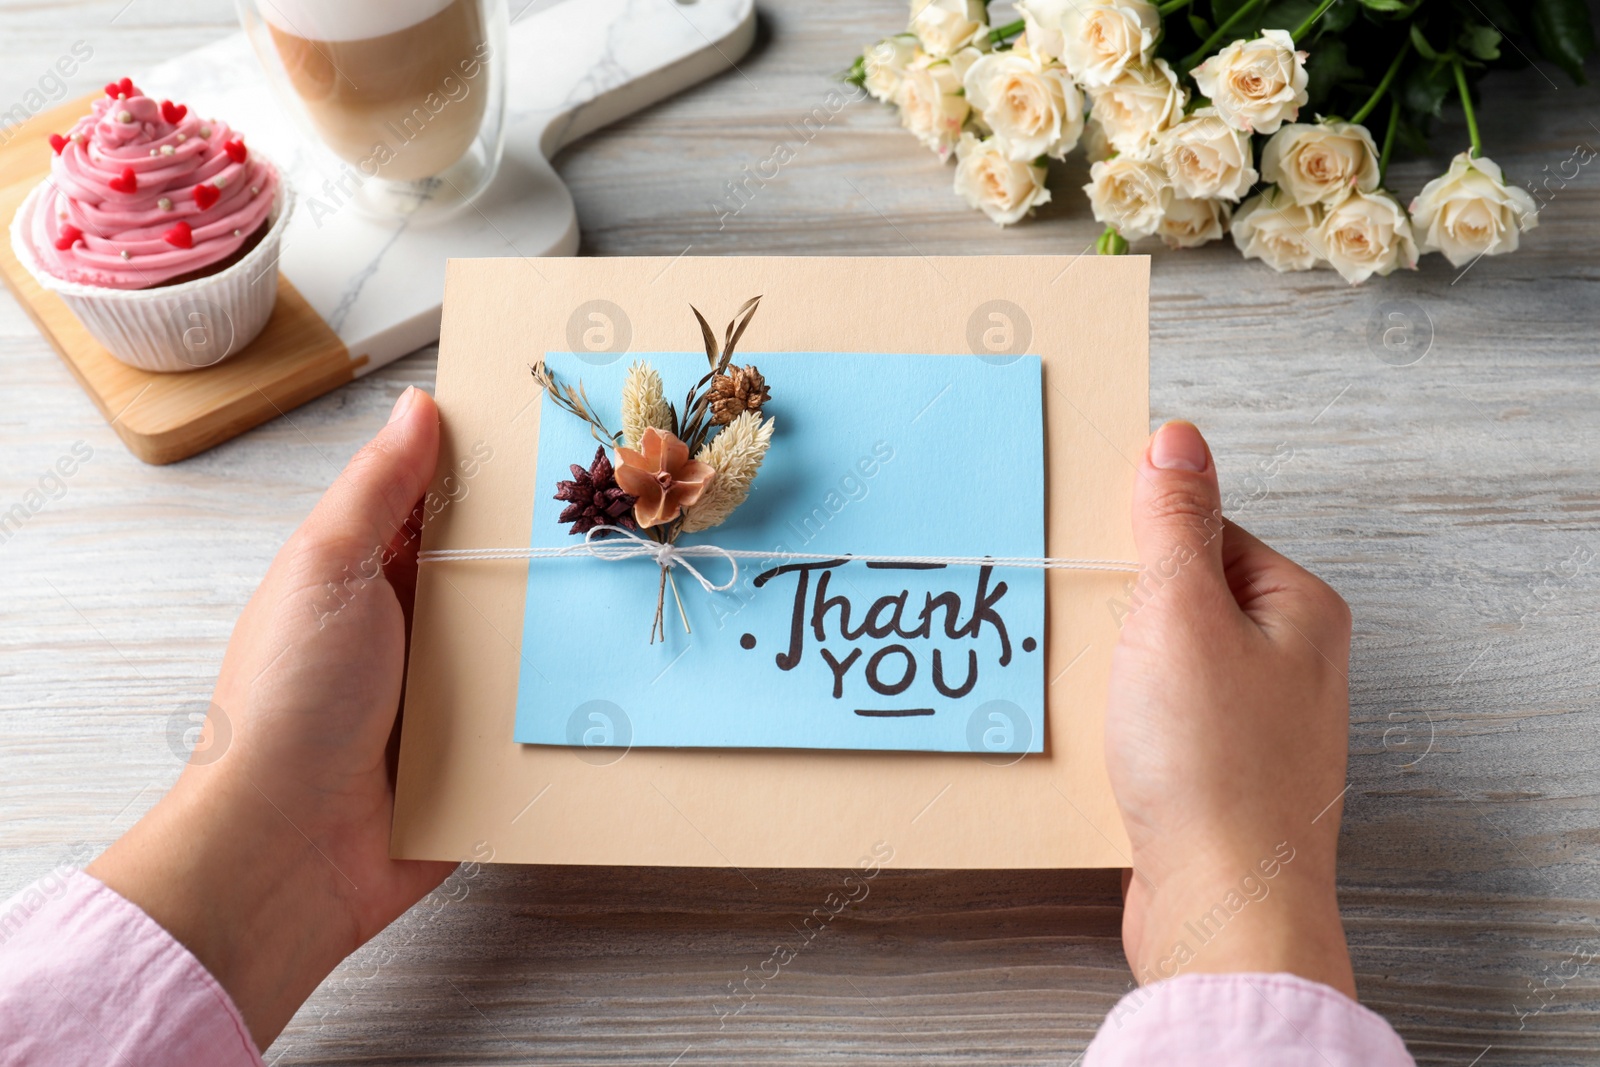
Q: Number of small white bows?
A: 1